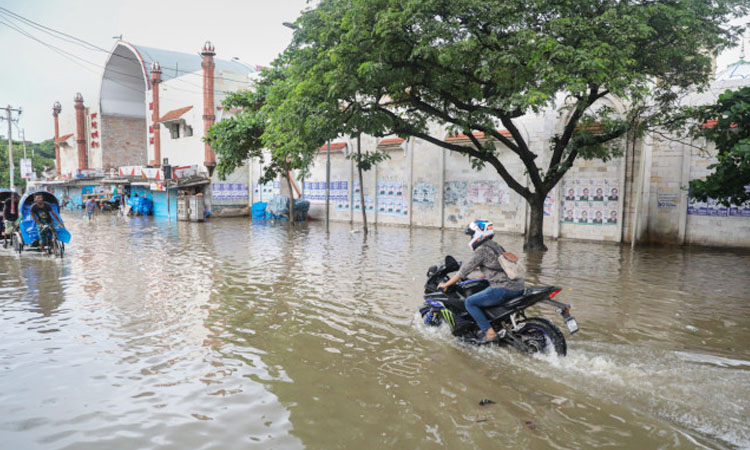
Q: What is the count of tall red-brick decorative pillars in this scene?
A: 4